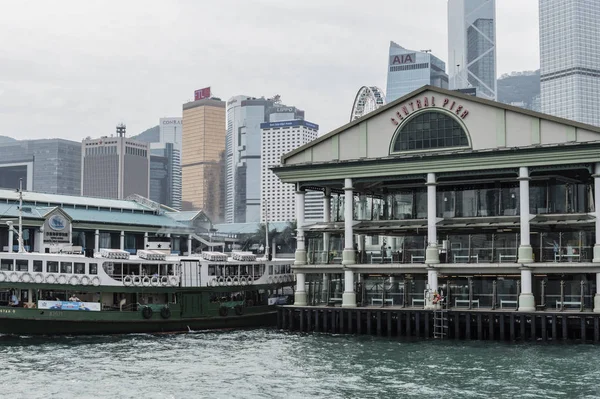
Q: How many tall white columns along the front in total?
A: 5